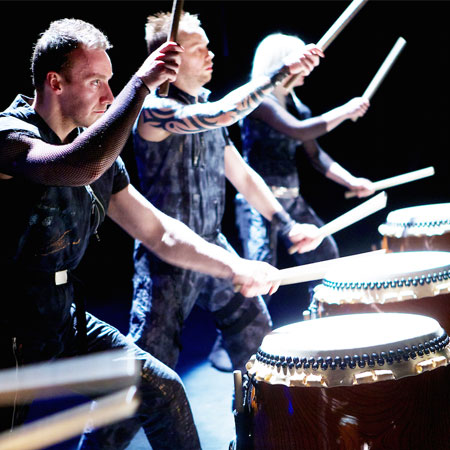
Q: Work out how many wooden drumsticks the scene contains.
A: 8